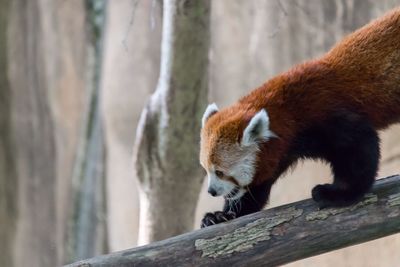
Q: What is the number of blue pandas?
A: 0